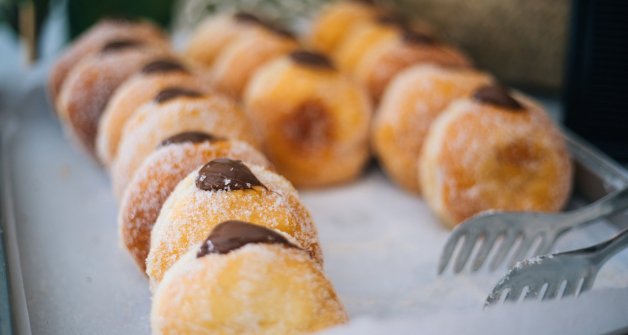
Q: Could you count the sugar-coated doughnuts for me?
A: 15